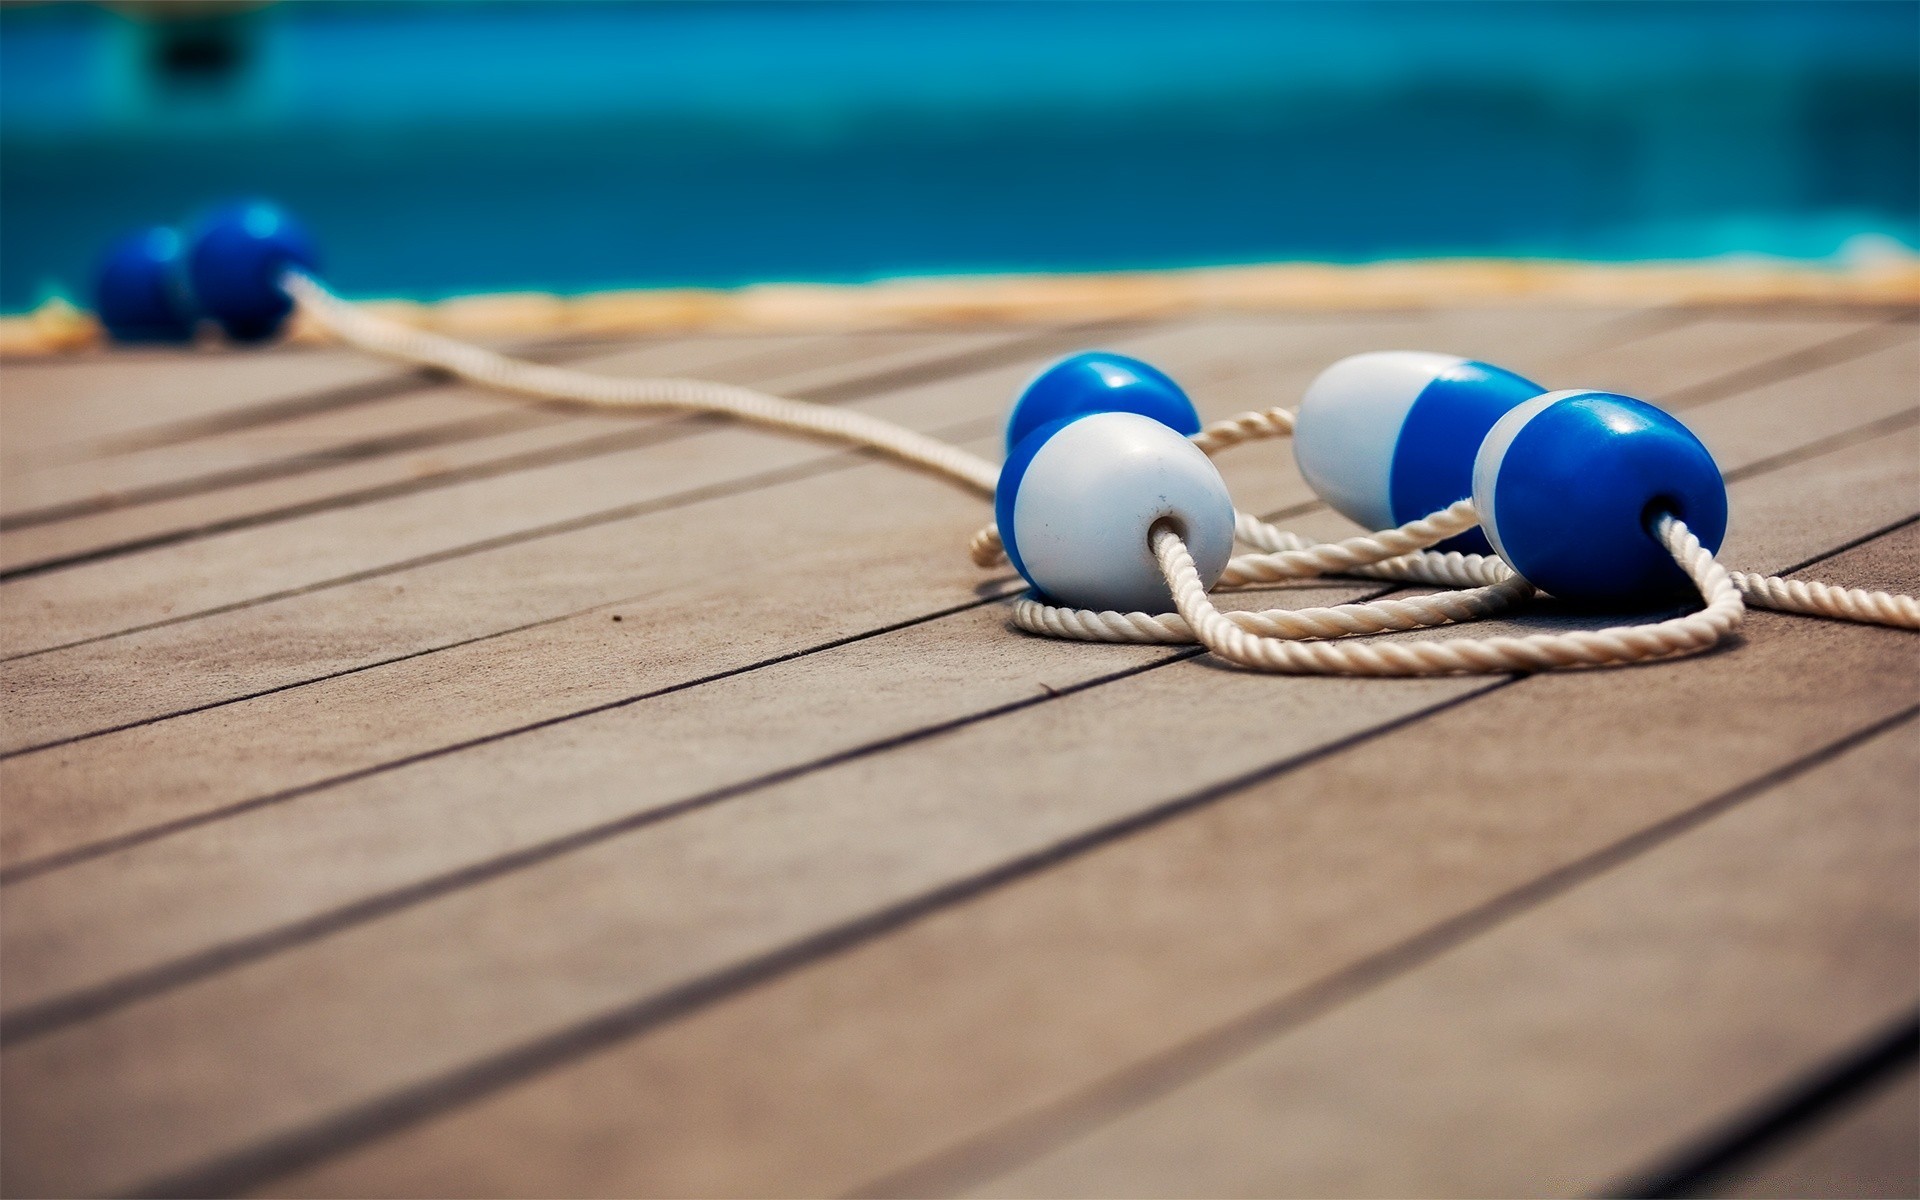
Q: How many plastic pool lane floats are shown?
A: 6